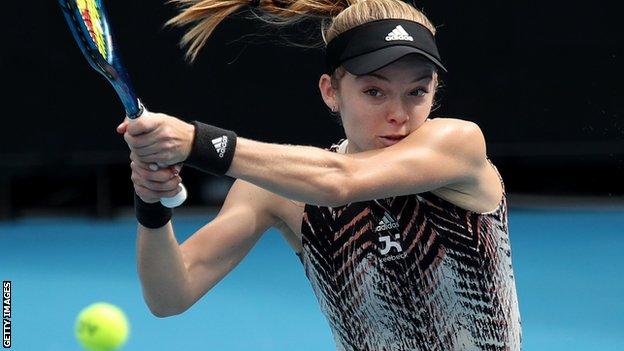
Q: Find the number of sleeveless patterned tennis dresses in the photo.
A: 1